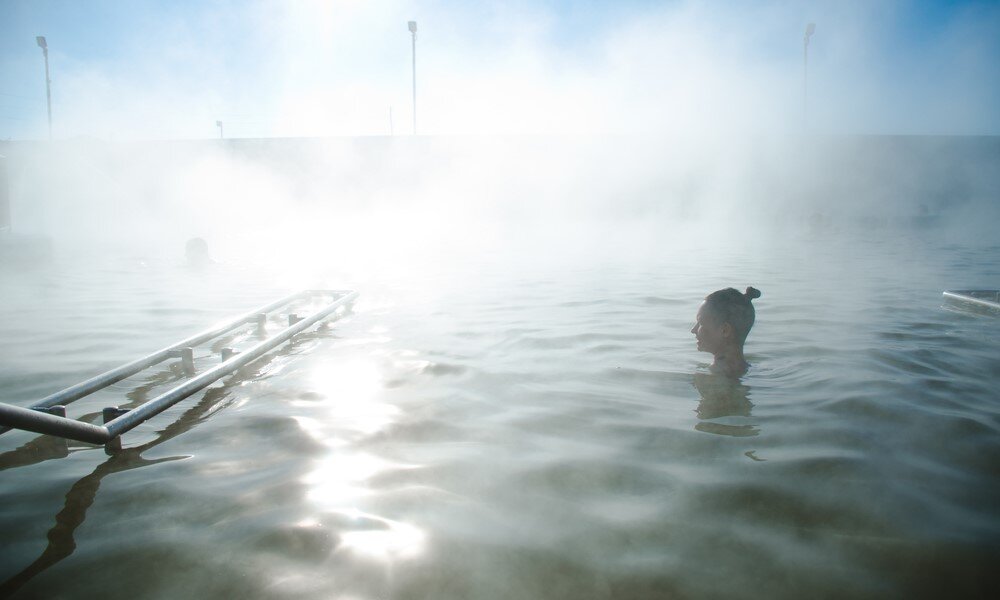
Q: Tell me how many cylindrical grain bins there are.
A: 0